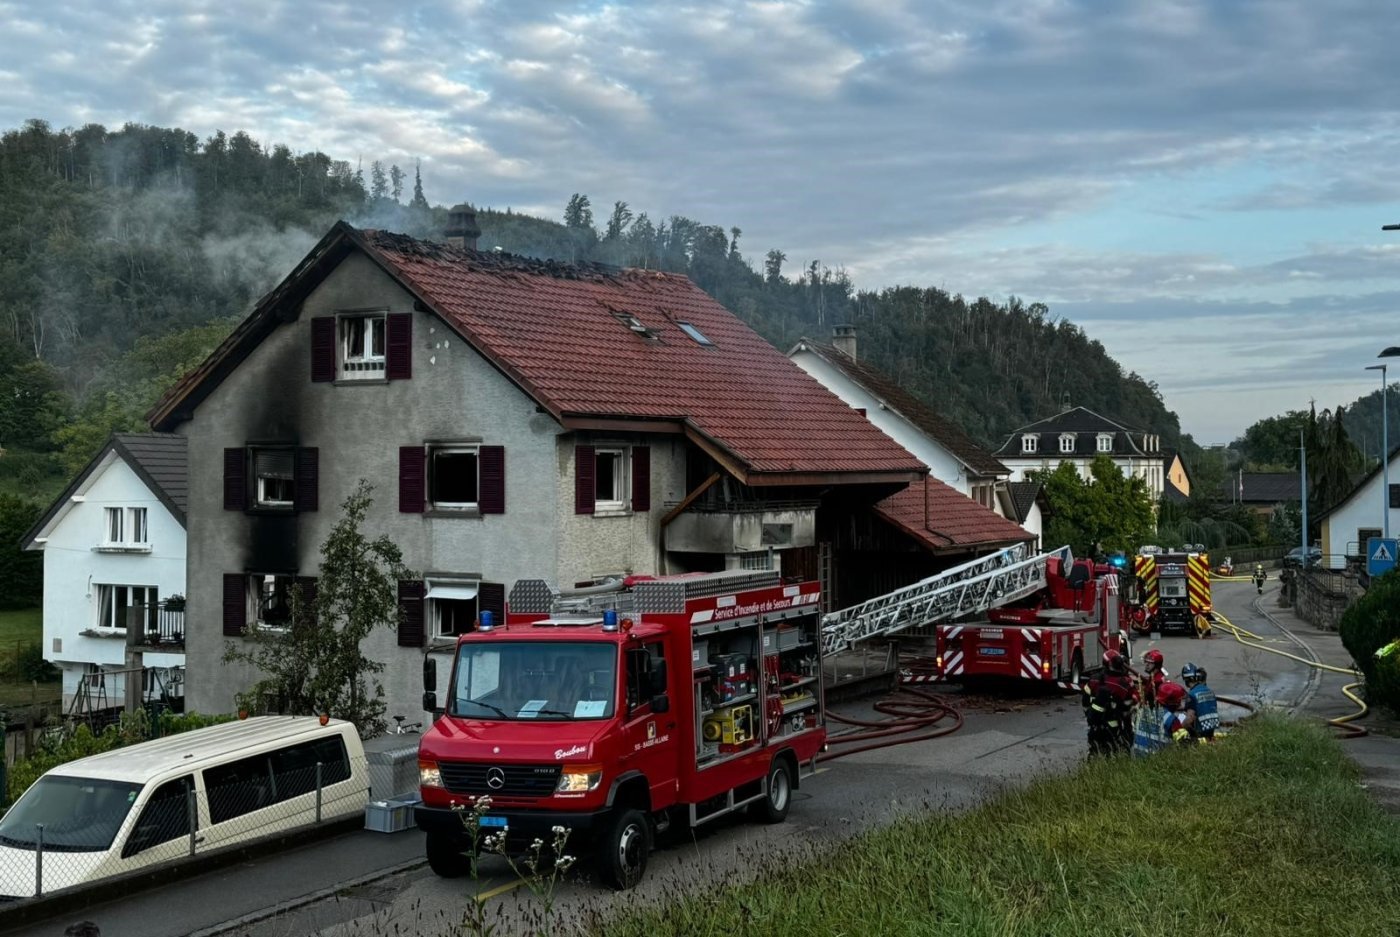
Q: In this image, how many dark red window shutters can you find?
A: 12